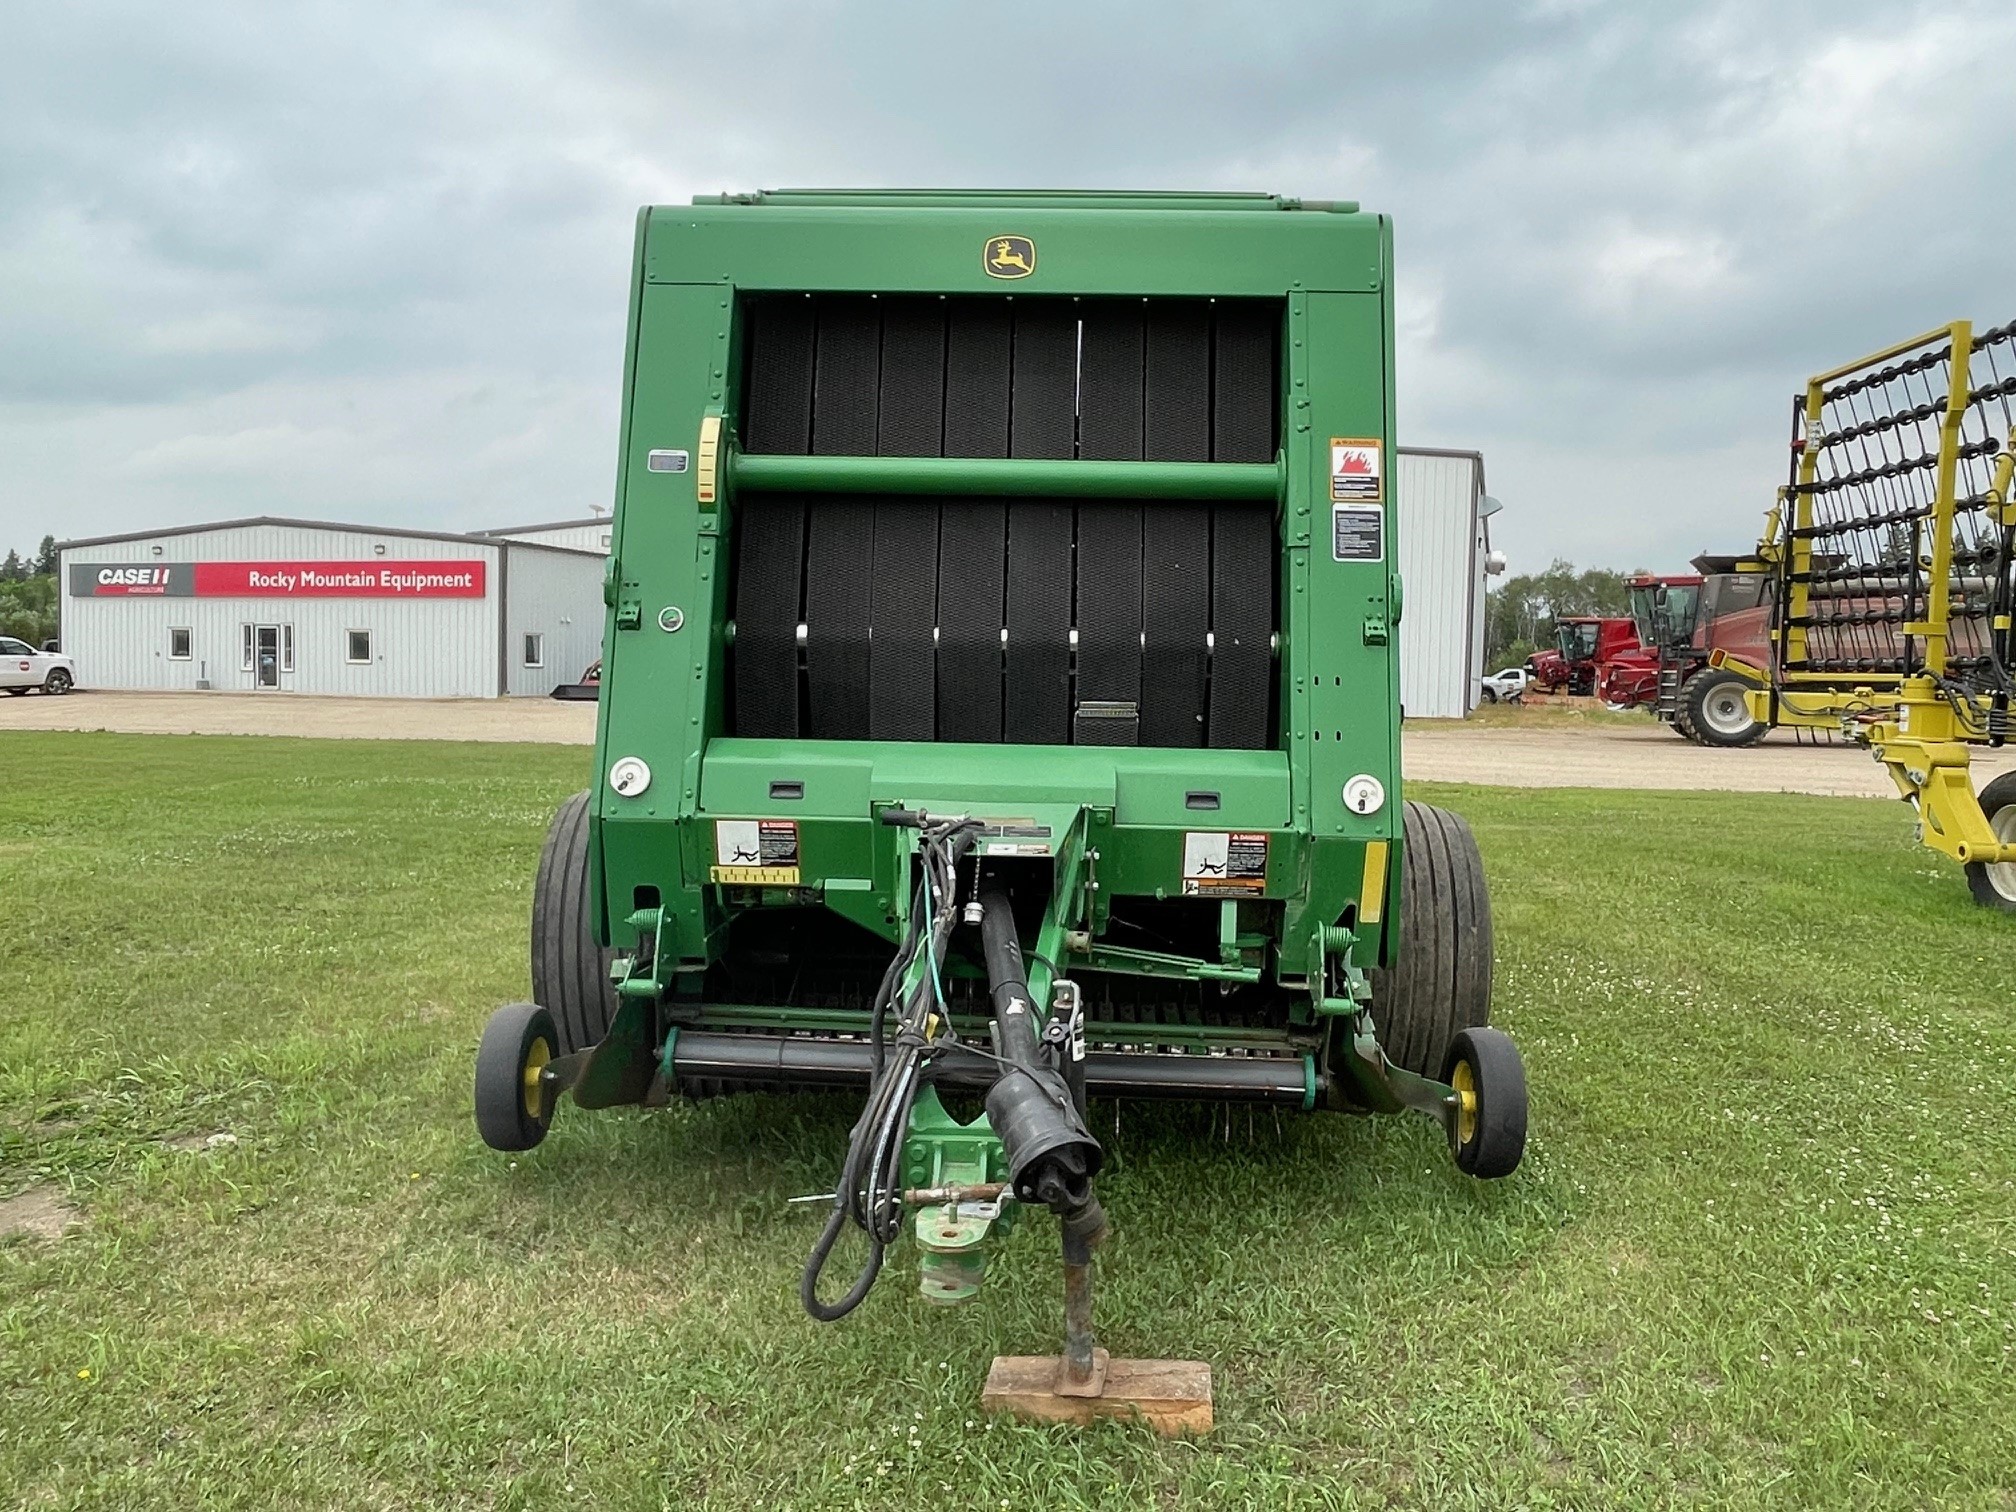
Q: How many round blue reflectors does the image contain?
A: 0